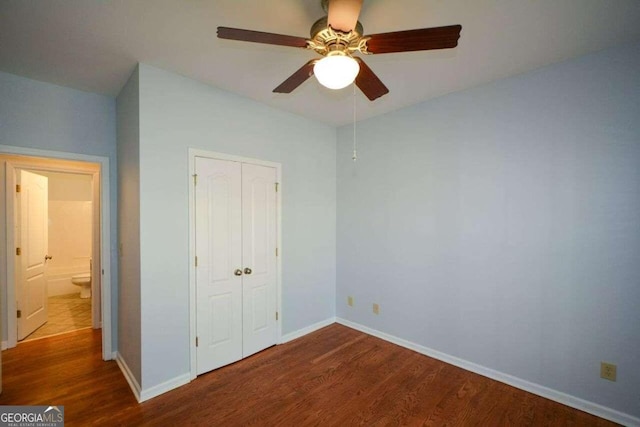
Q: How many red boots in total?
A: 0